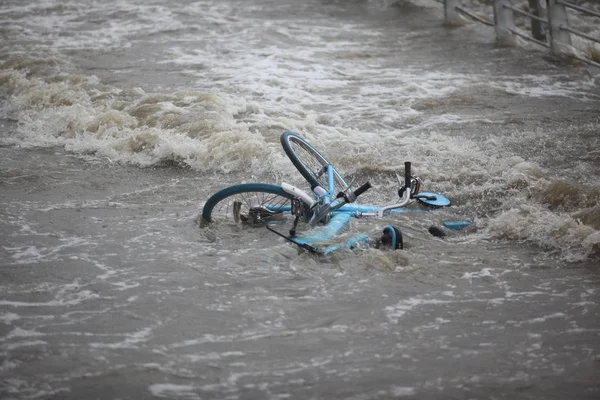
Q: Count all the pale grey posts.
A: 3